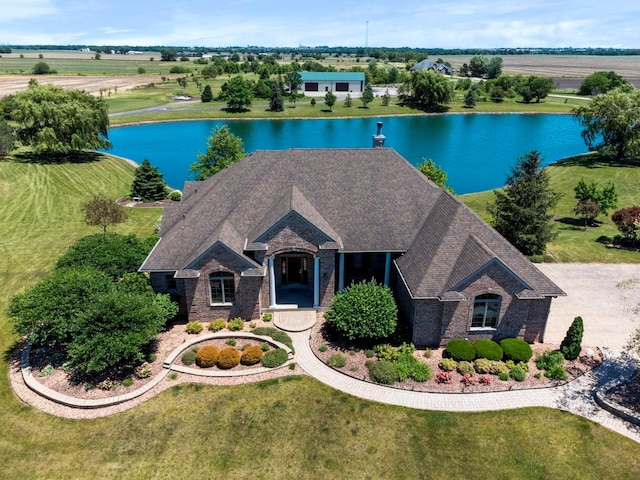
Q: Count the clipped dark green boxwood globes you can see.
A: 3